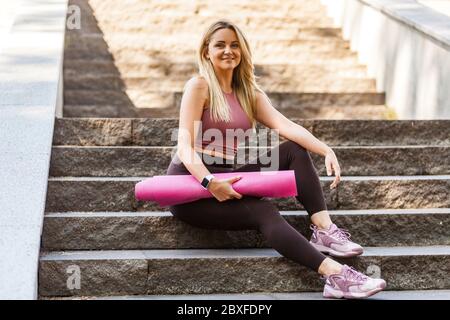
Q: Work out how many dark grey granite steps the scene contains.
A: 5